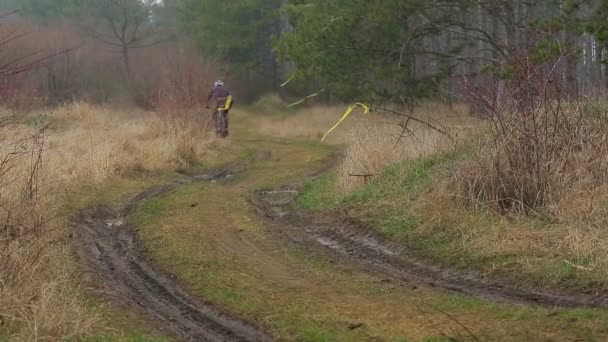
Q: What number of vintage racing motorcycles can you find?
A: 0